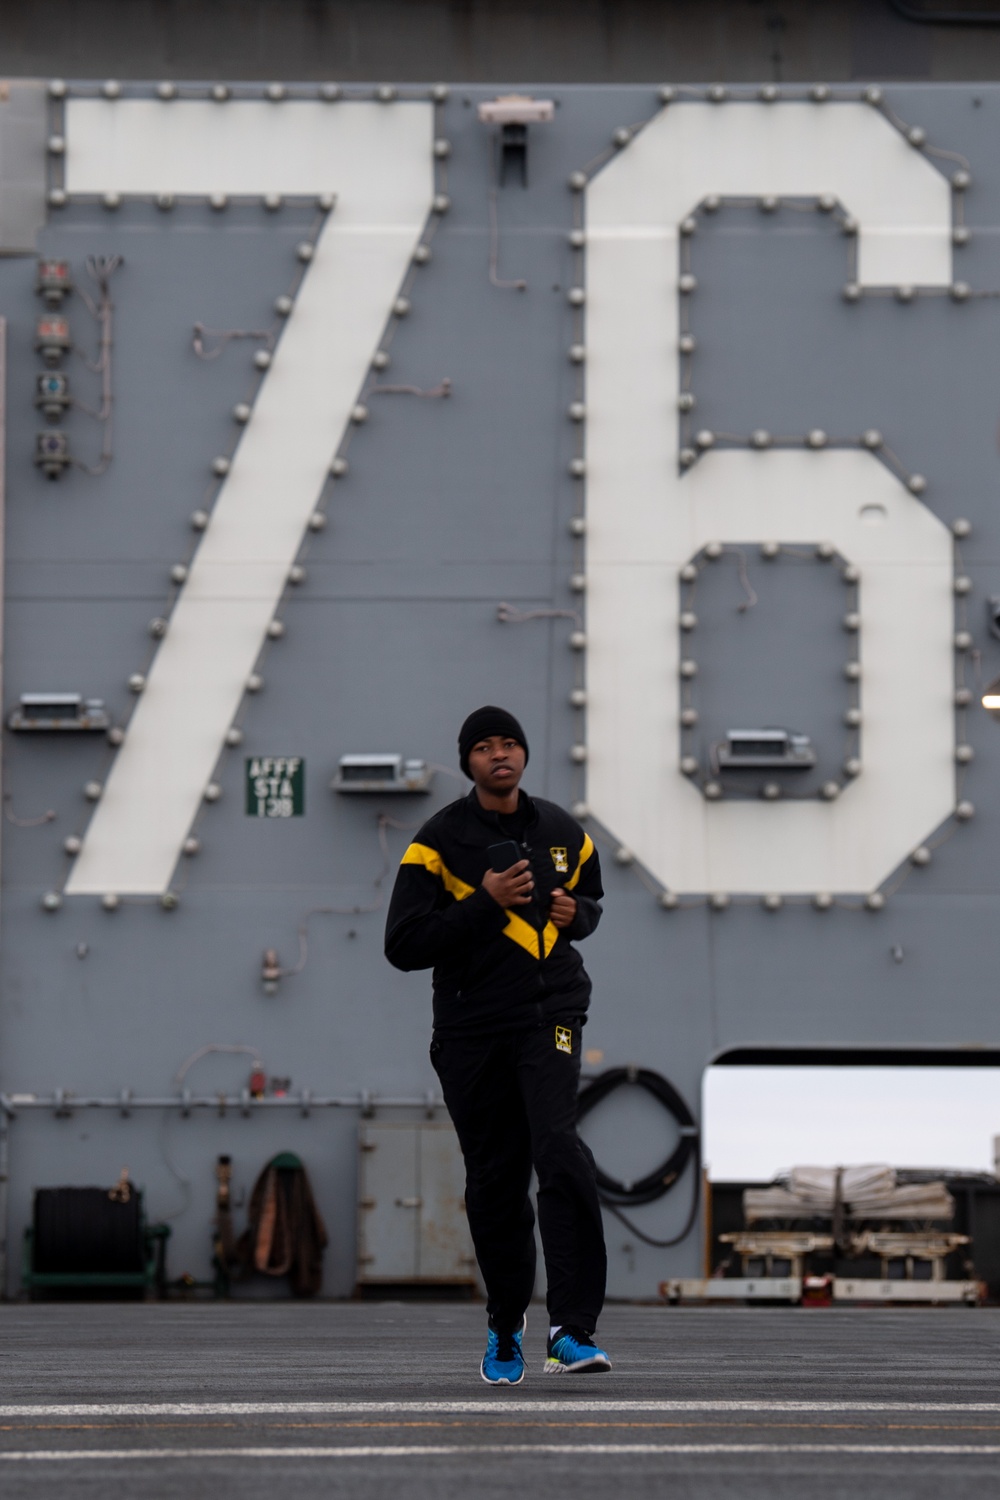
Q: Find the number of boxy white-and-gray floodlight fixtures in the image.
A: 3